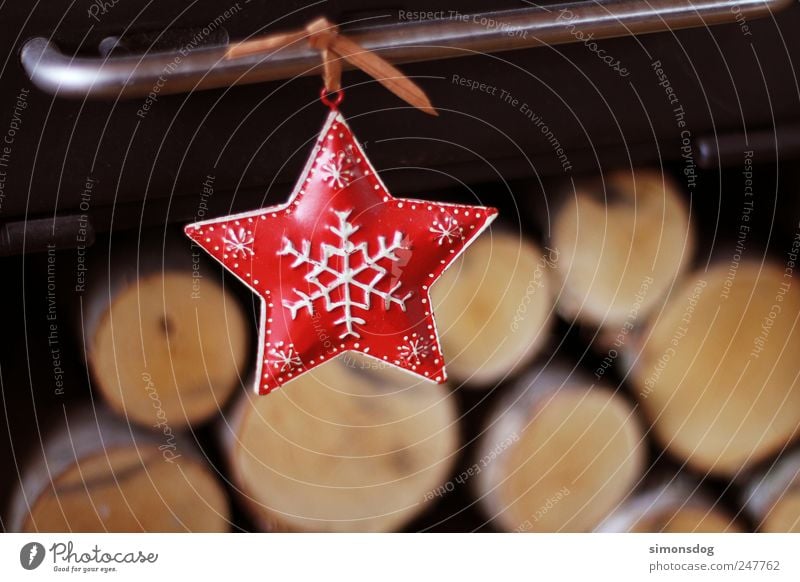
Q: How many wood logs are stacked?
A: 9